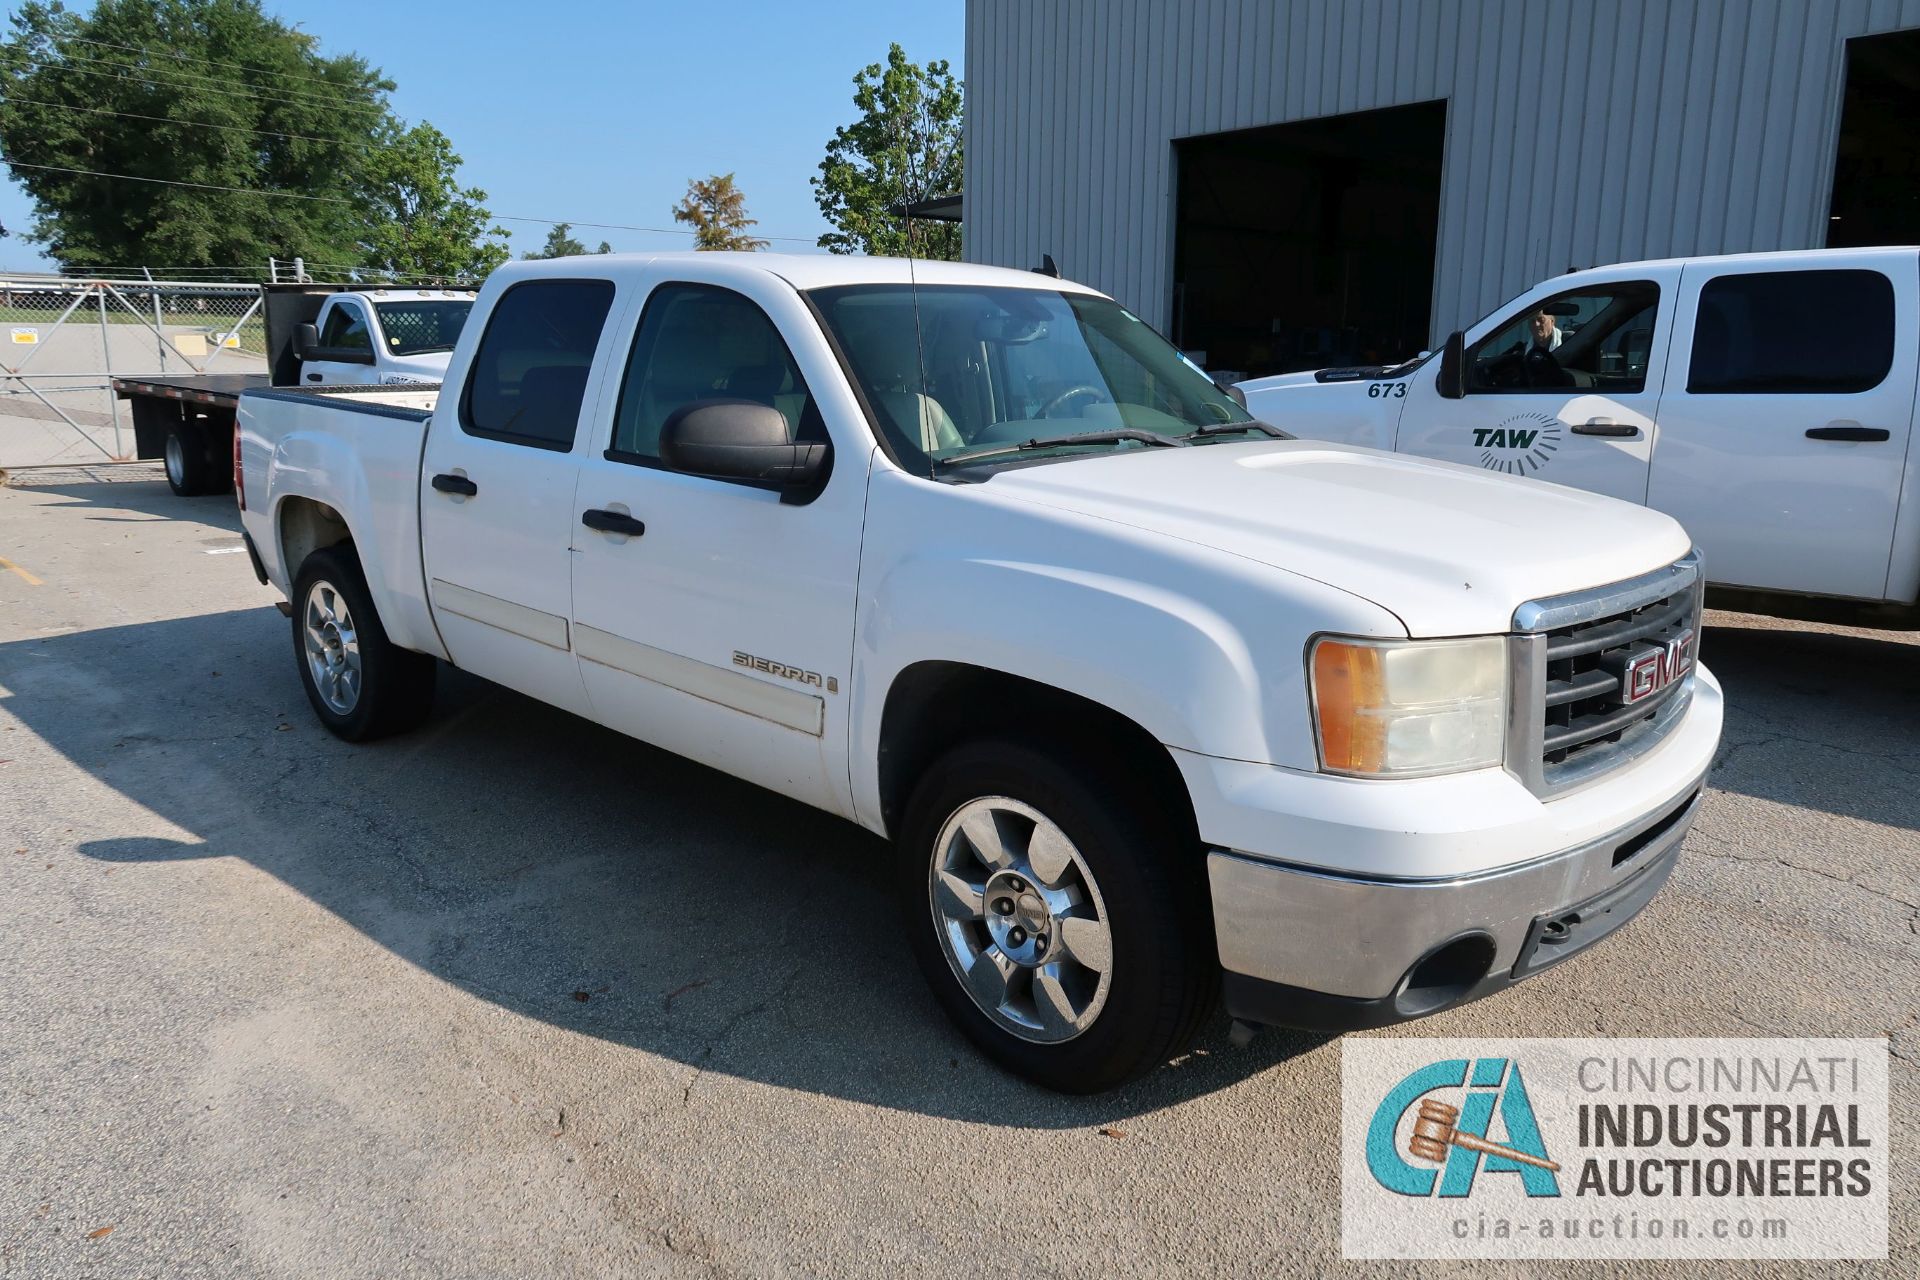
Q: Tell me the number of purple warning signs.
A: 0